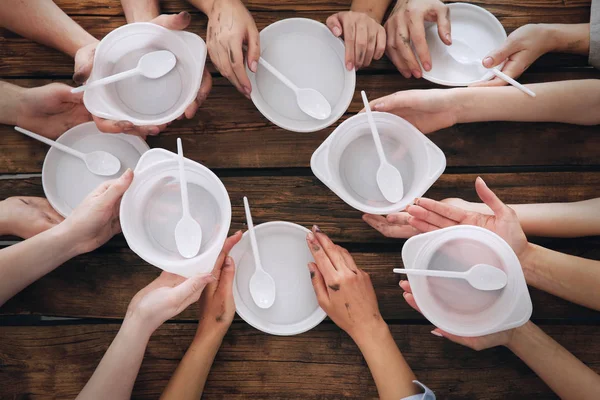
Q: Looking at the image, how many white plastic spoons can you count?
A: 8